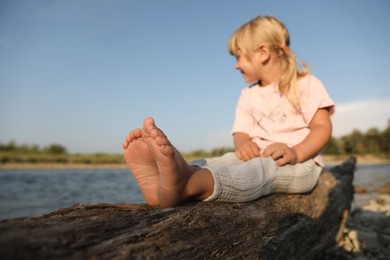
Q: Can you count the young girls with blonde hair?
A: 1